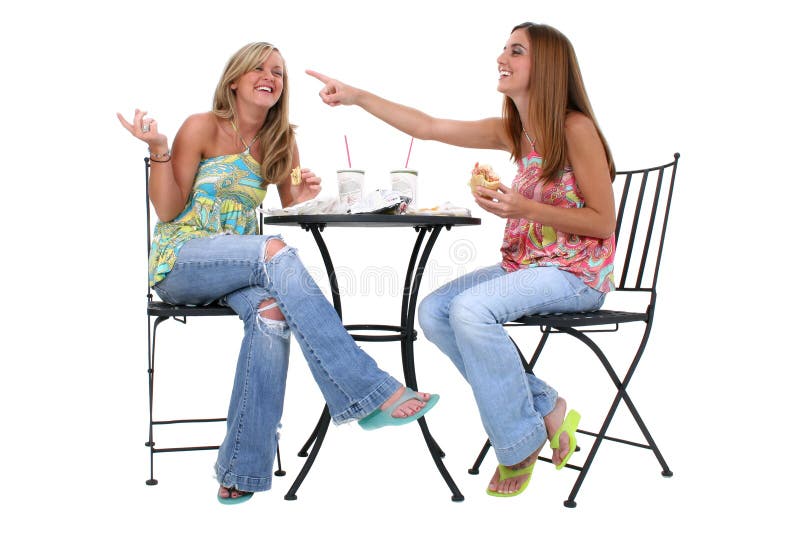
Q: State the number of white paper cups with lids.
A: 2